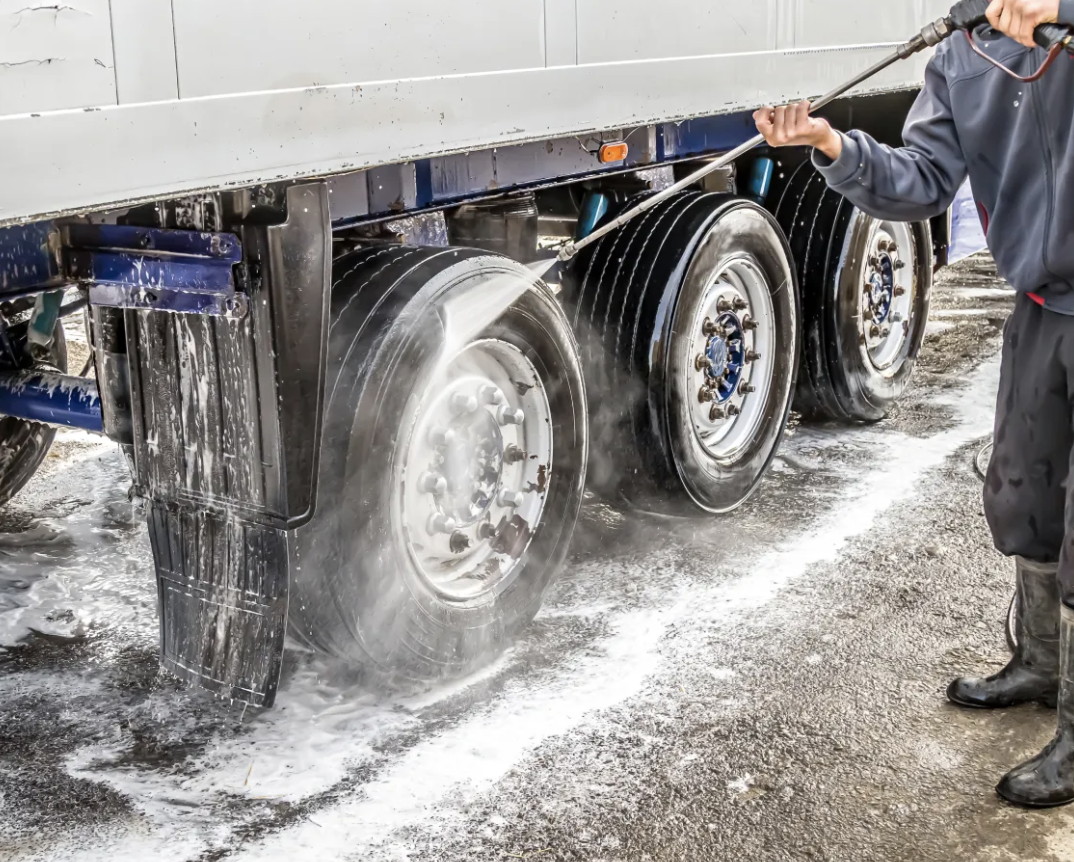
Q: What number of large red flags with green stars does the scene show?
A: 0